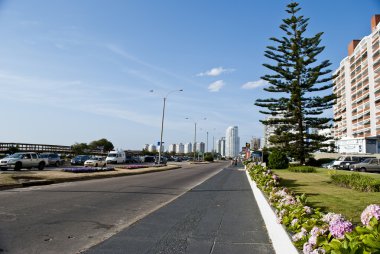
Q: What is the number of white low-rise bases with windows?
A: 1